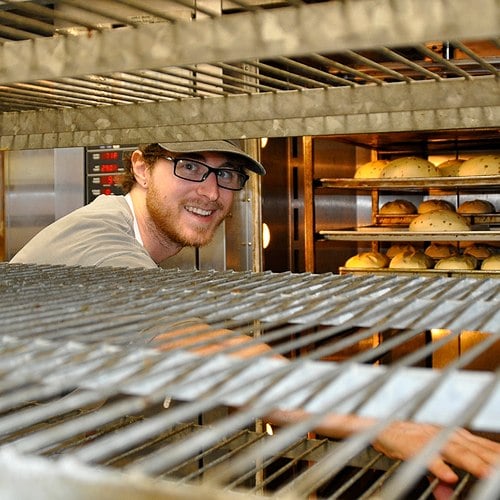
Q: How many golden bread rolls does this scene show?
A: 15